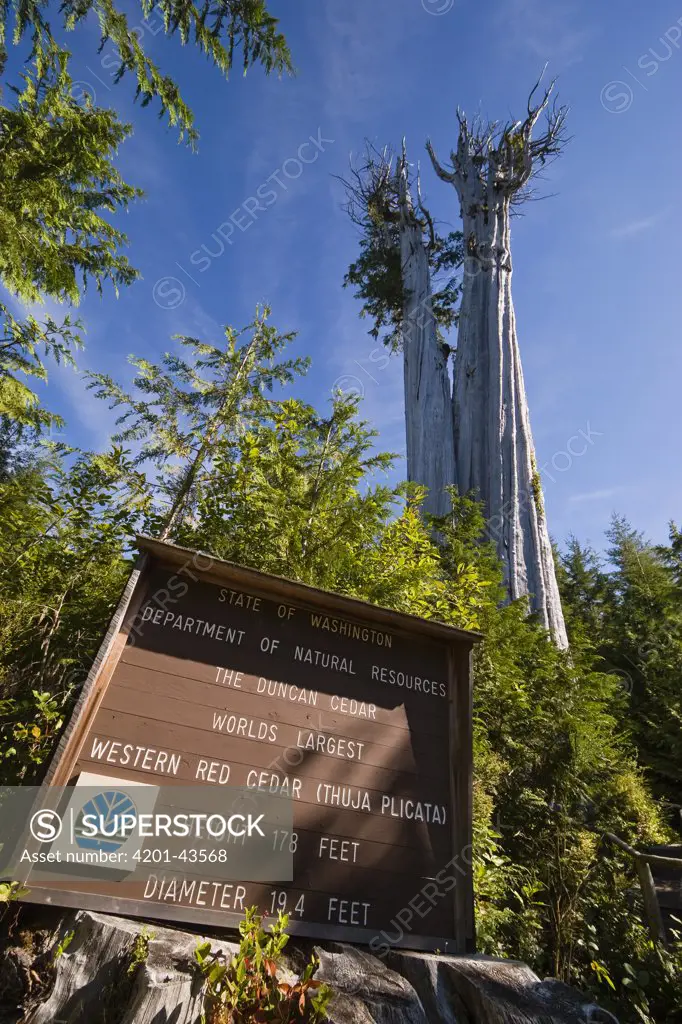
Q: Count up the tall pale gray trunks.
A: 2